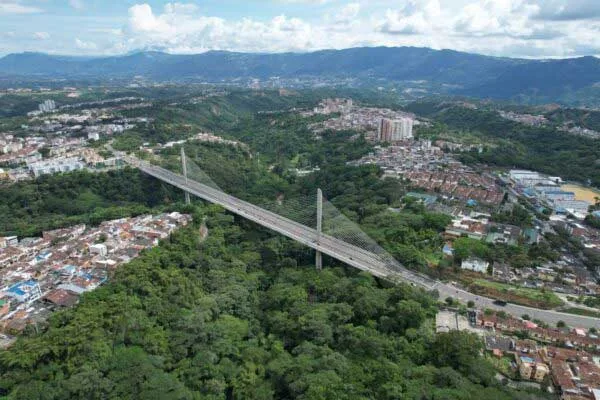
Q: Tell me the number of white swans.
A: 0